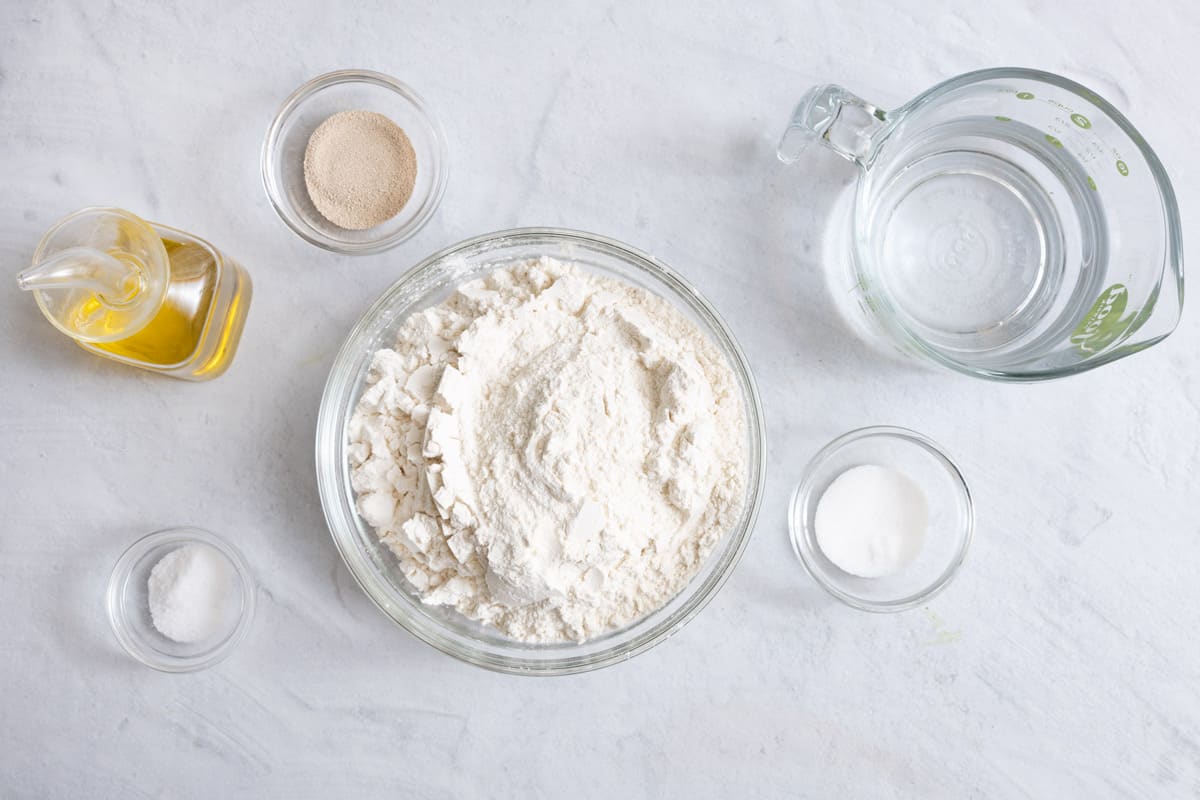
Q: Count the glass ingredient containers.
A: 6